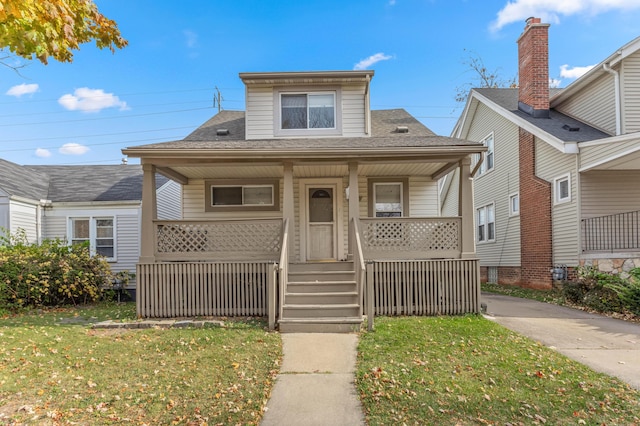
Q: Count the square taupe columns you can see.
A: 4